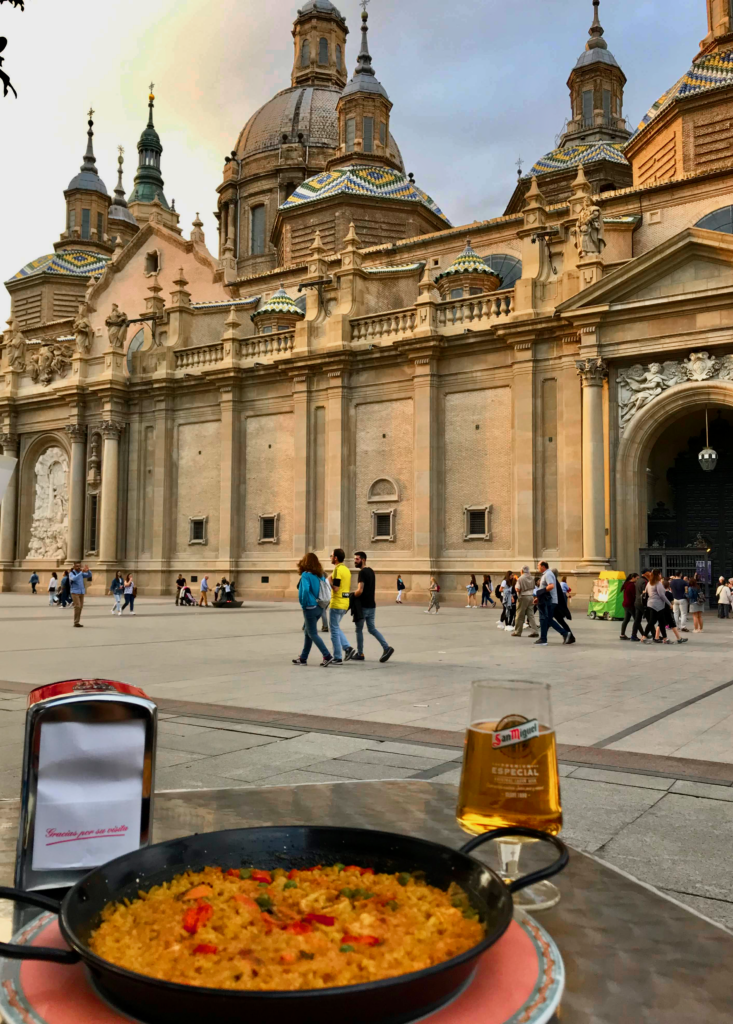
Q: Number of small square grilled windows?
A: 4